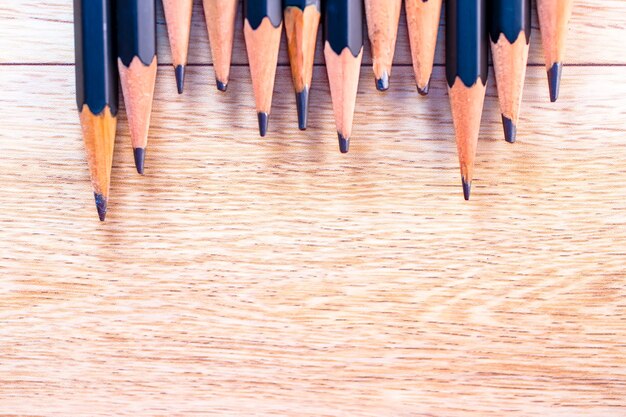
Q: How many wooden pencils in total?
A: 12